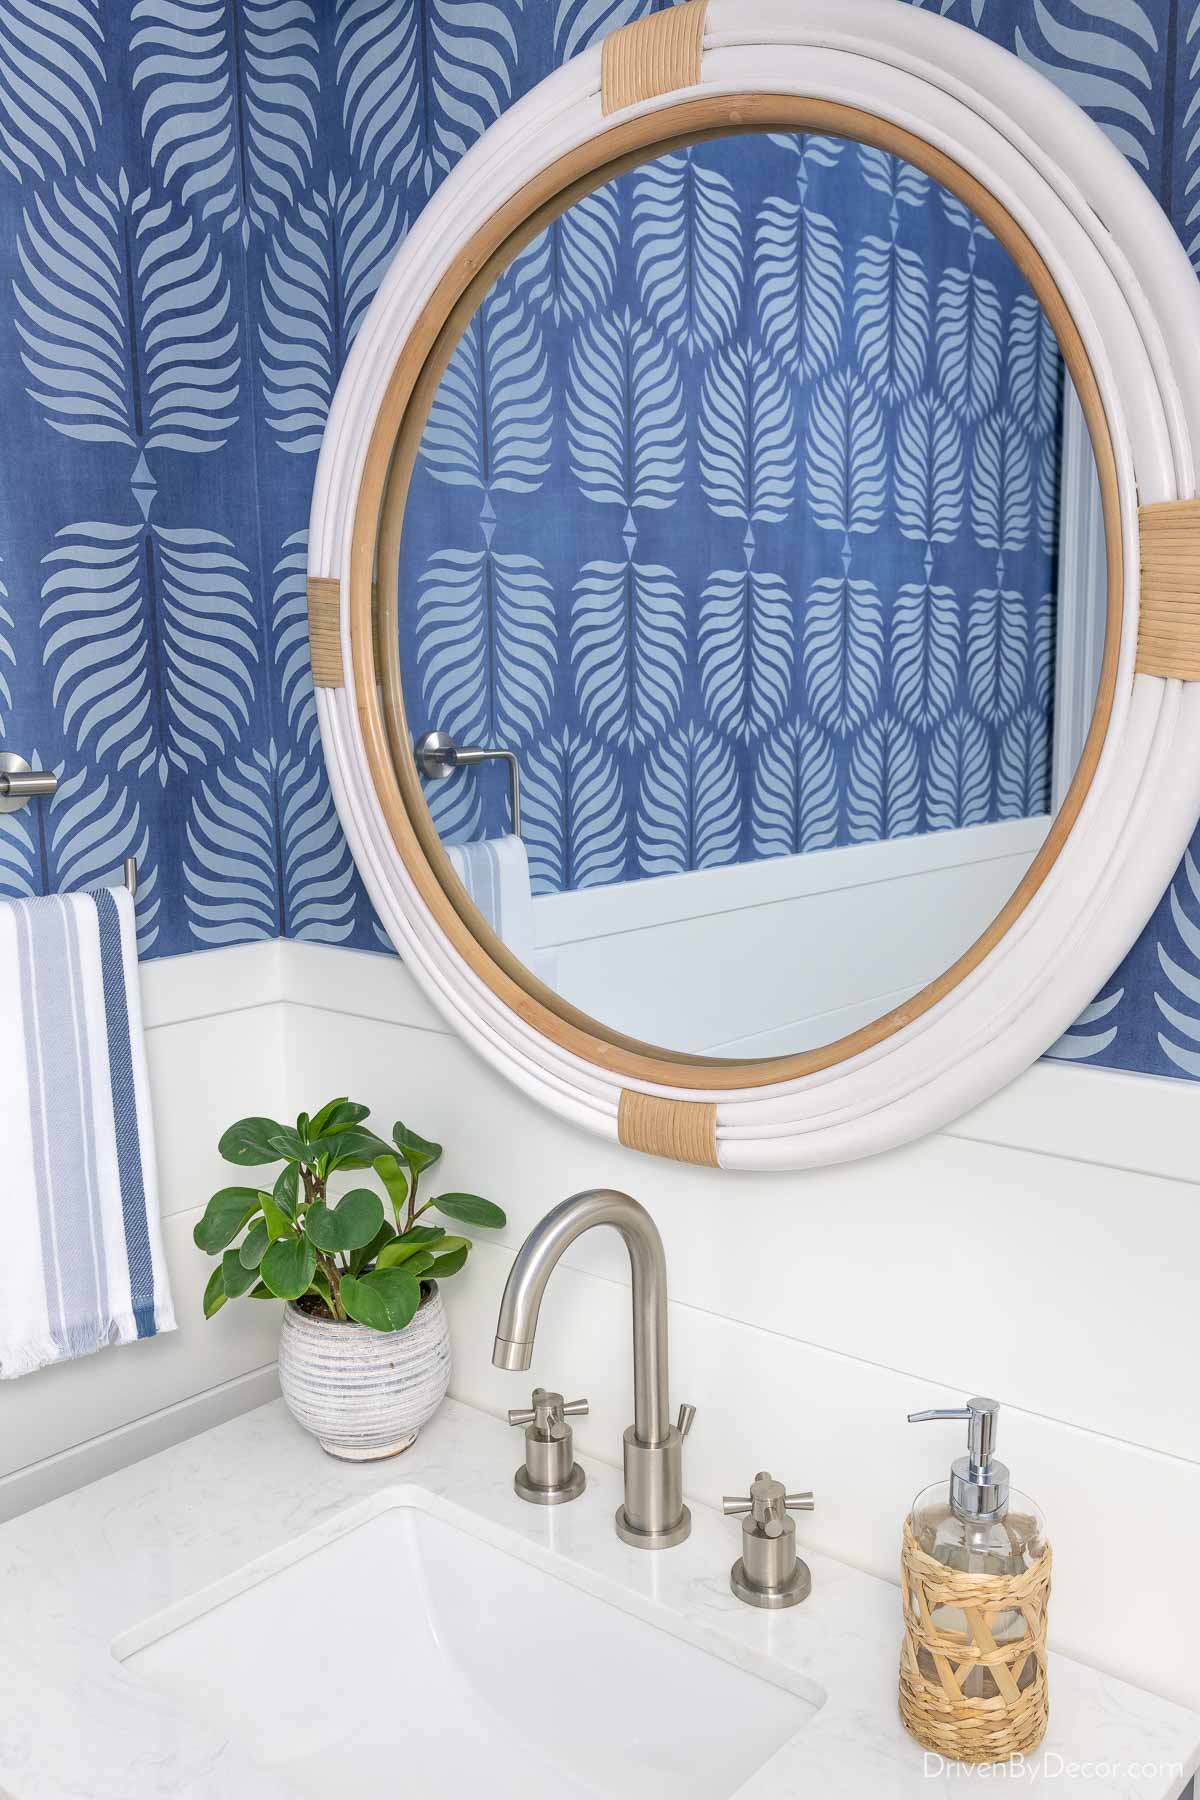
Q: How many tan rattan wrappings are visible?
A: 4